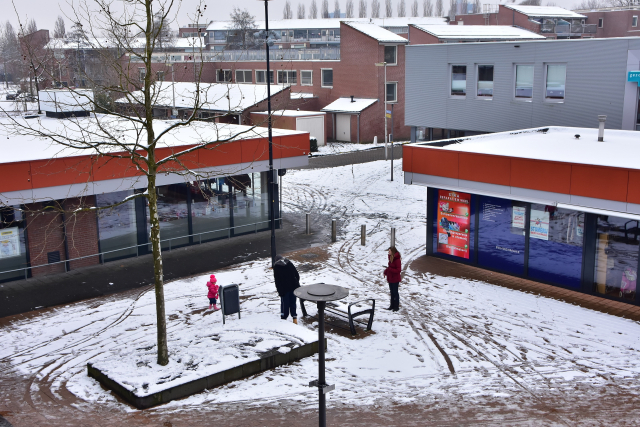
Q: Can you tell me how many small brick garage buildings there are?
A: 2